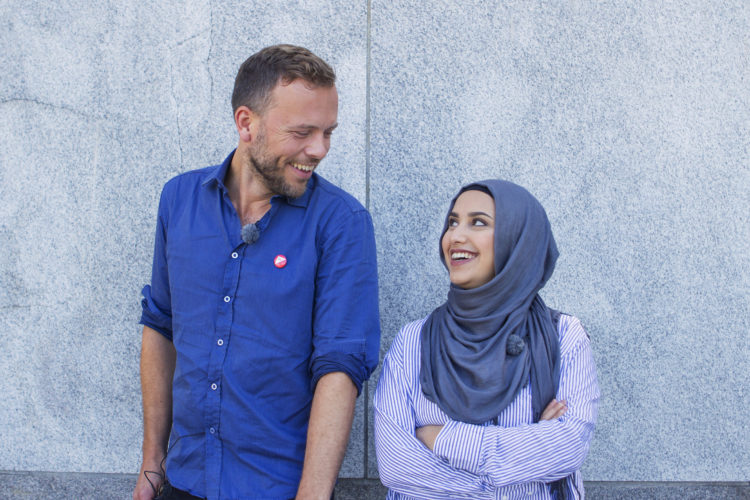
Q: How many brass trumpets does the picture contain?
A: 0